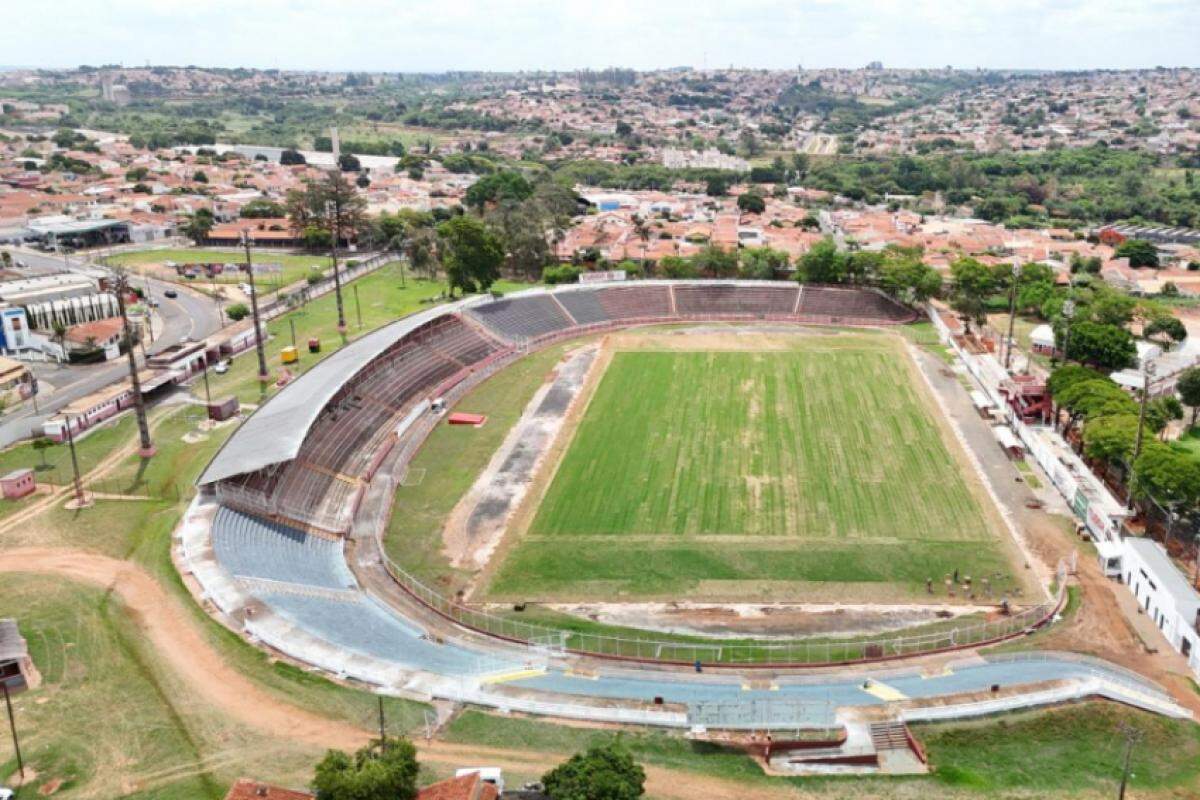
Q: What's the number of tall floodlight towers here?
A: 6